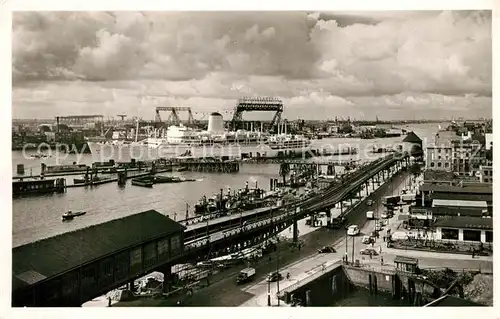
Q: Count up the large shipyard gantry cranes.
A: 2